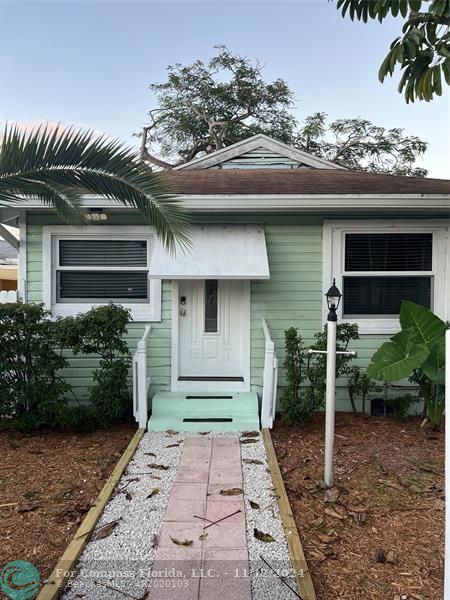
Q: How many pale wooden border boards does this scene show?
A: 2